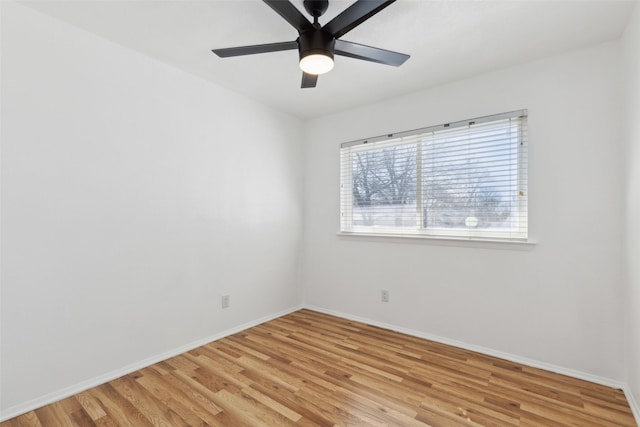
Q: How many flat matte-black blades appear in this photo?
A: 5